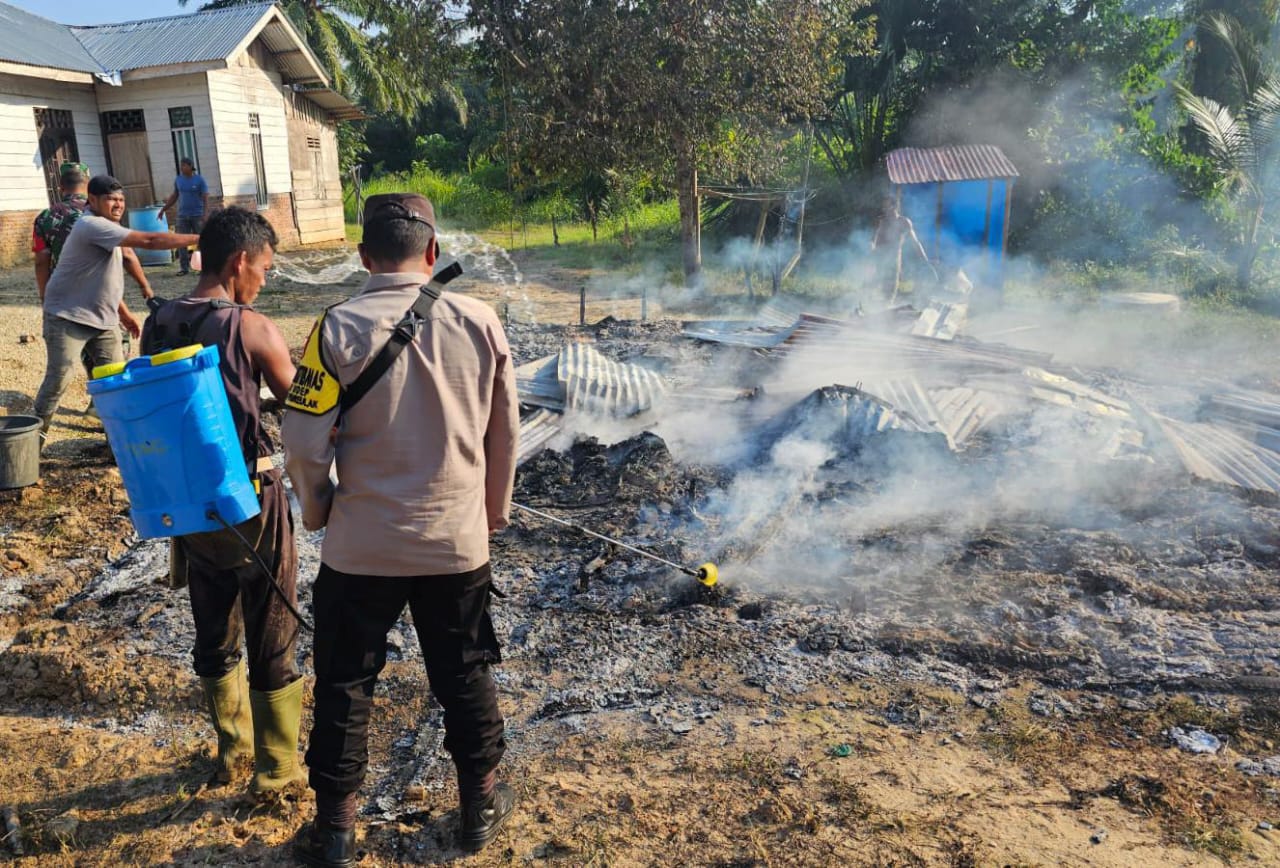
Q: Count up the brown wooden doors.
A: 1